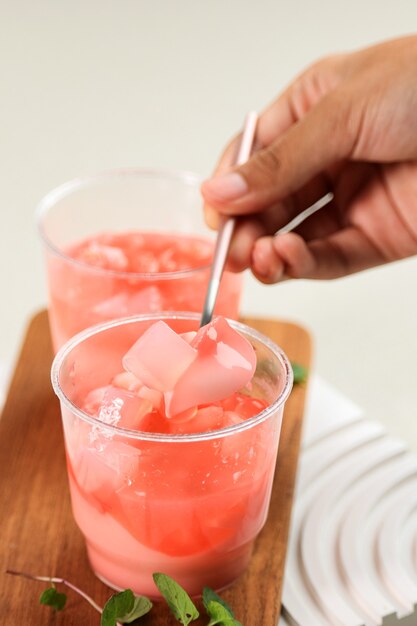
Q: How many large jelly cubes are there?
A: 2